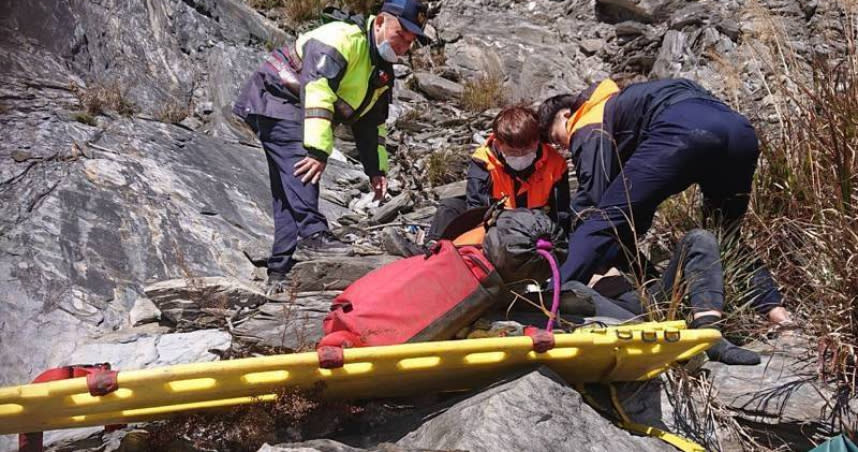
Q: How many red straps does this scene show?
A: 3